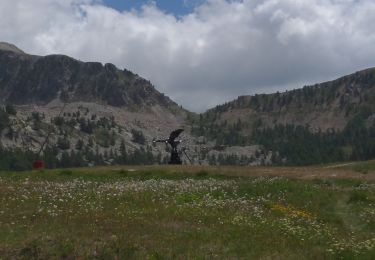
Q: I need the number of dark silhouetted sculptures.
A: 1